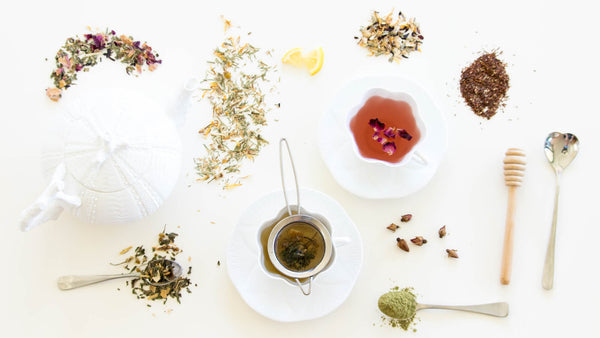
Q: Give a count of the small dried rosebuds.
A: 6